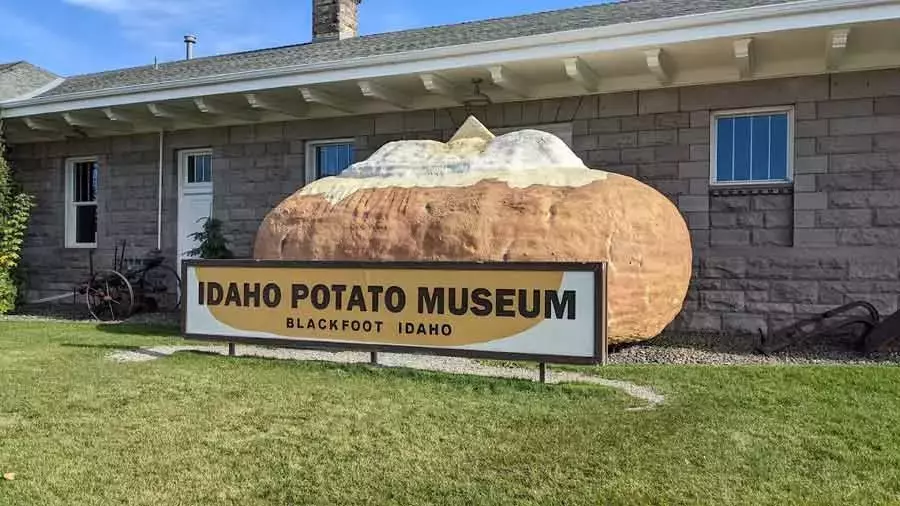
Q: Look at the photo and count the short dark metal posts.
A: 3